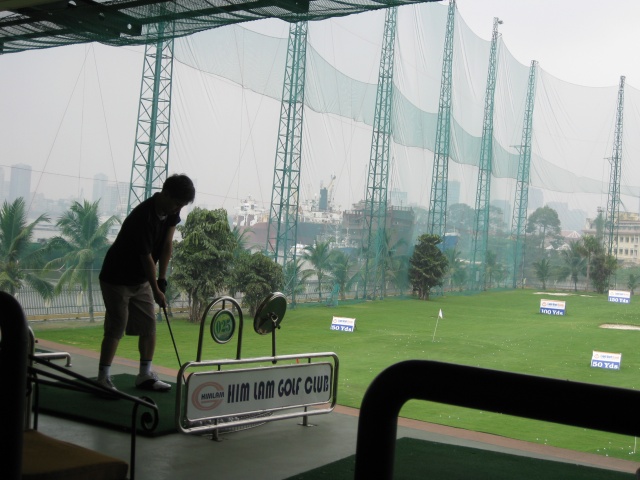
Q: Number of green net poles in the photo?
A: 7